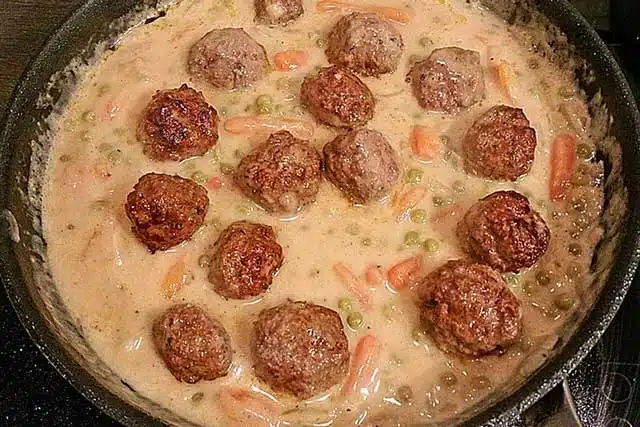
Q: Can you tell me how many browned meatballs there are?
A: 15